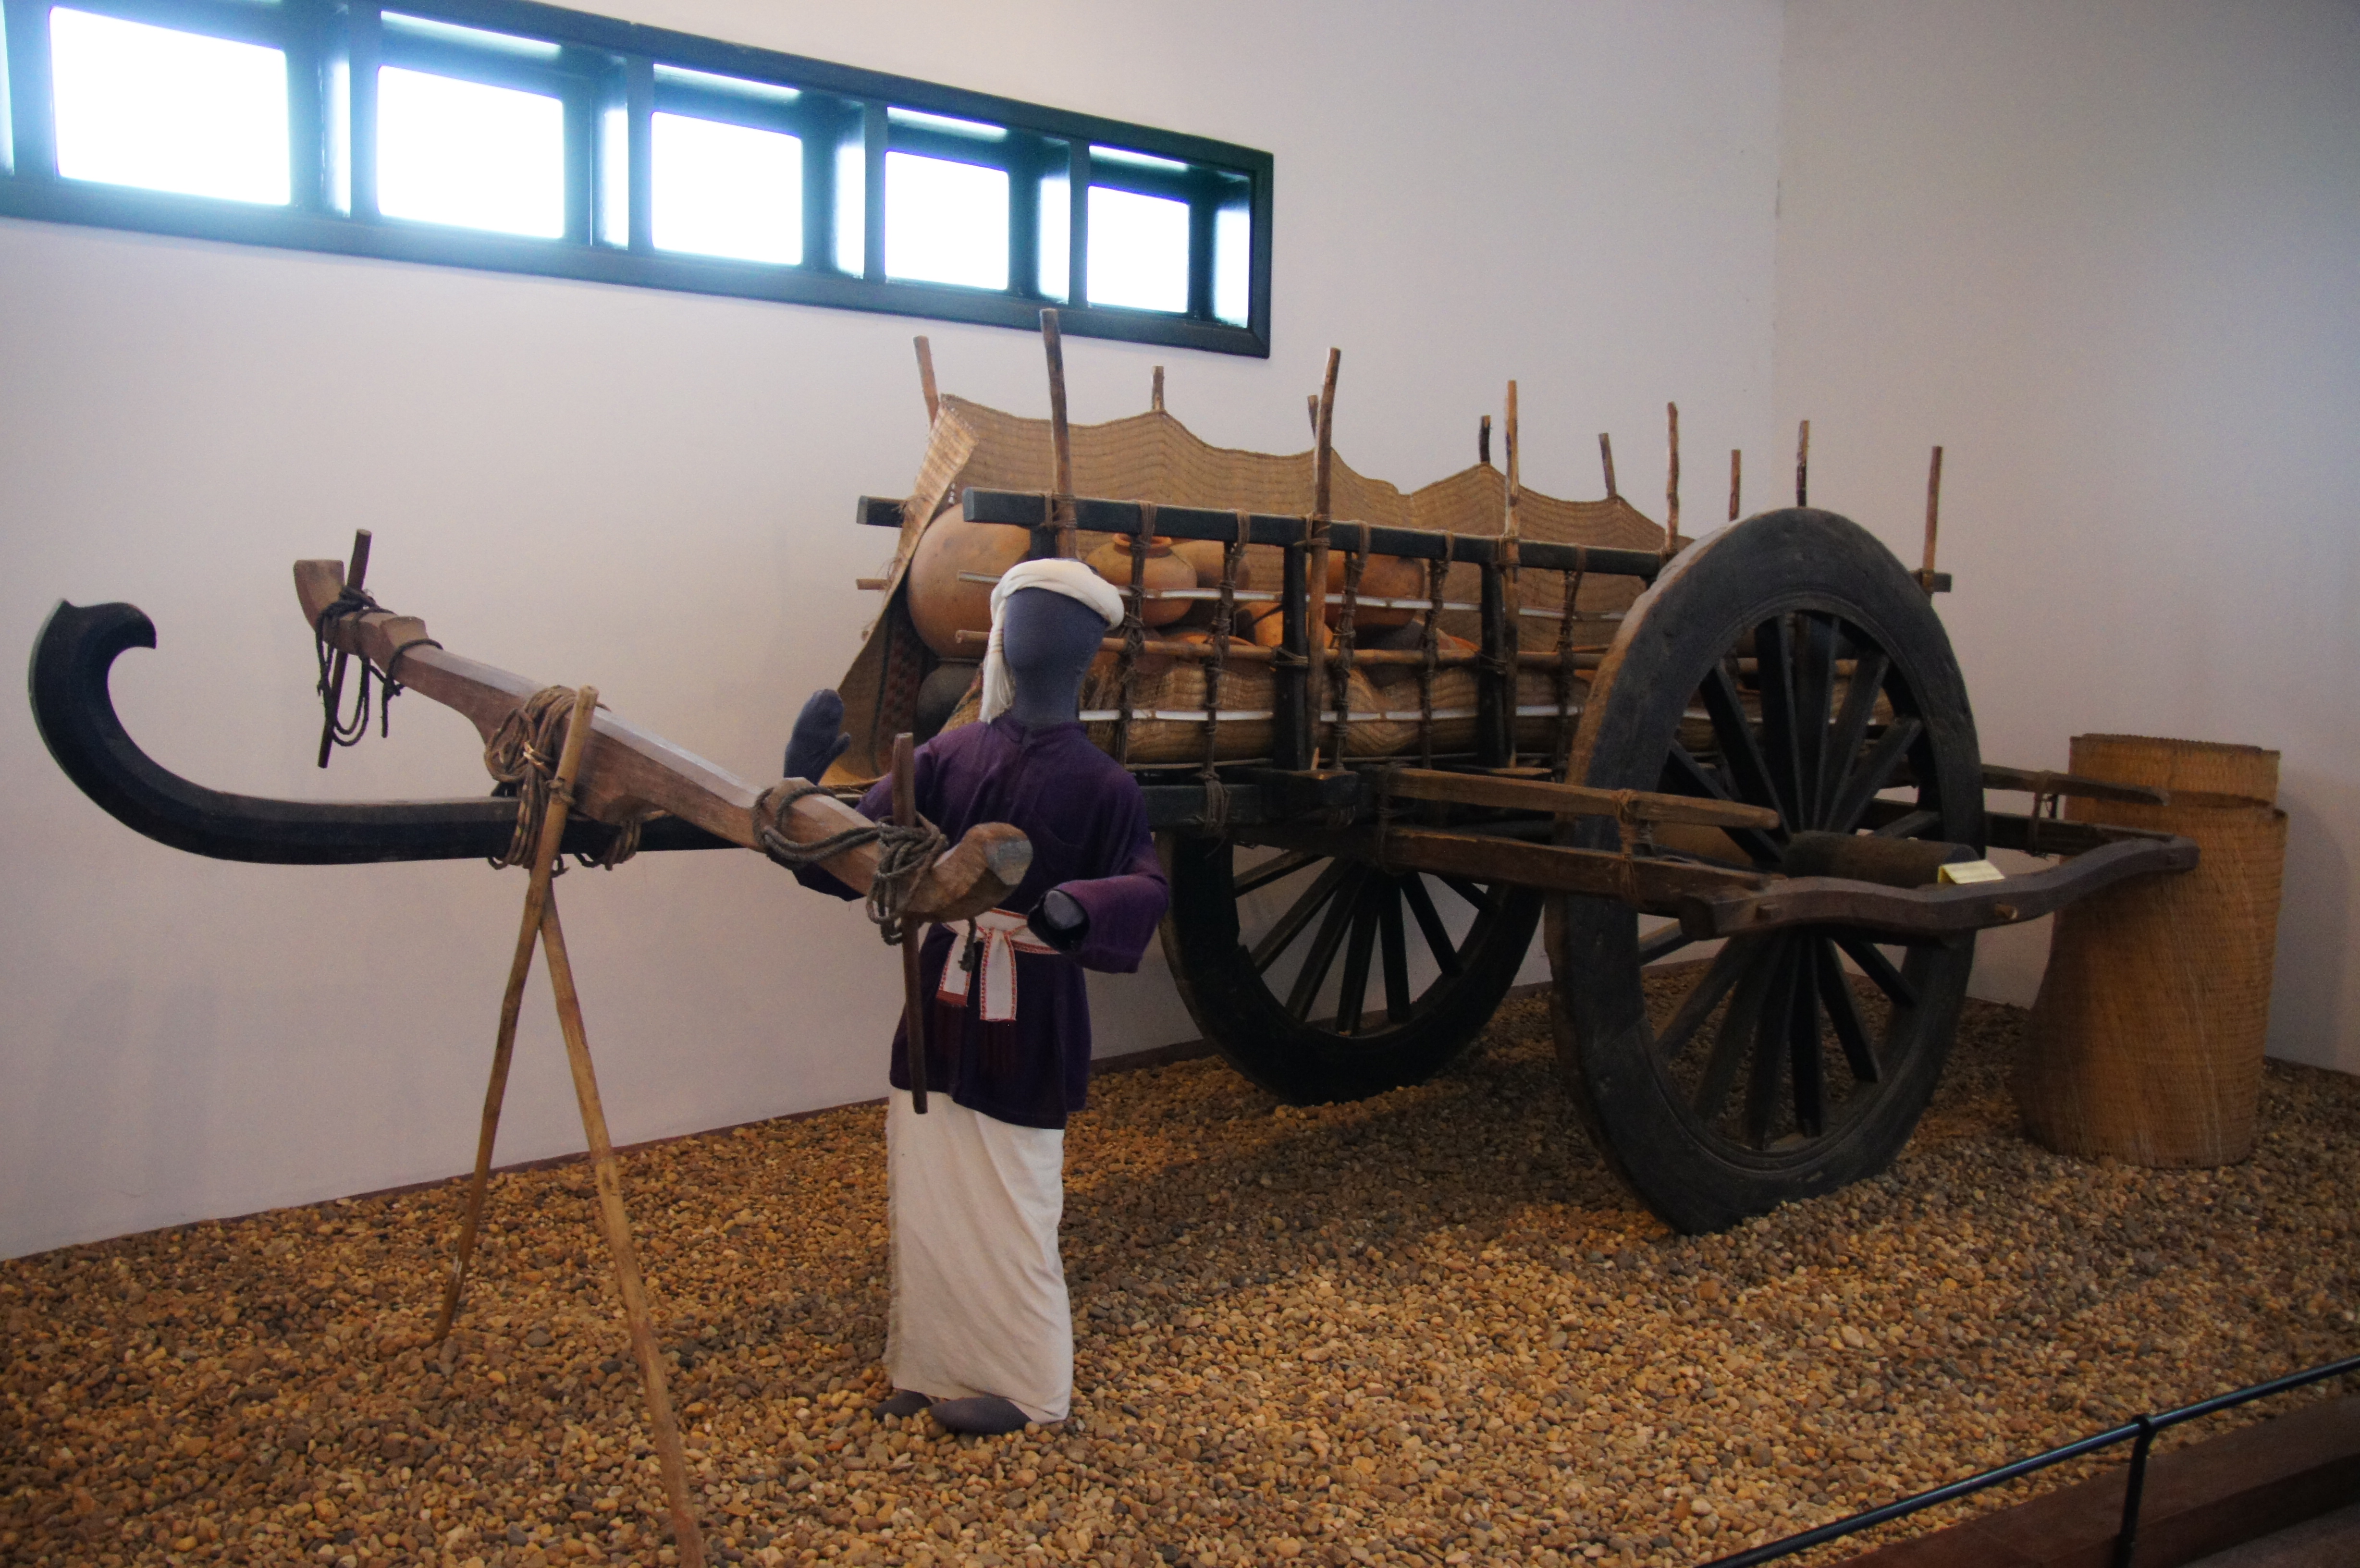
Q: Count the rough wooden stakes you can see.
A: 12